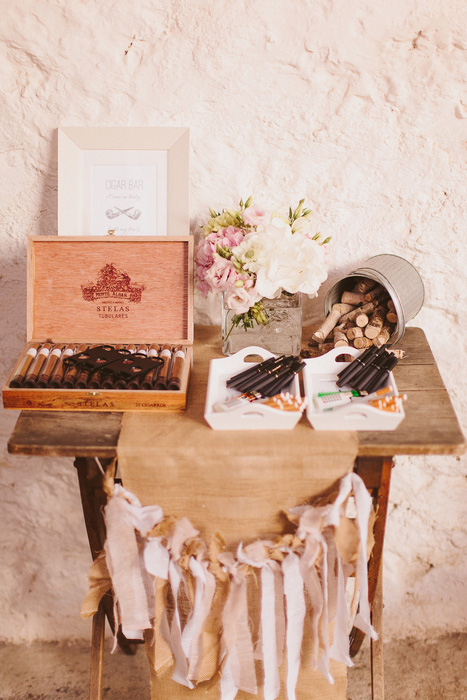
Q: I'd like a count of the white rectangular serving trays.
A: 2